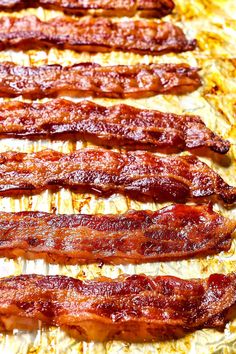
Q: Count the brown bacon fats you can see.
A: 7